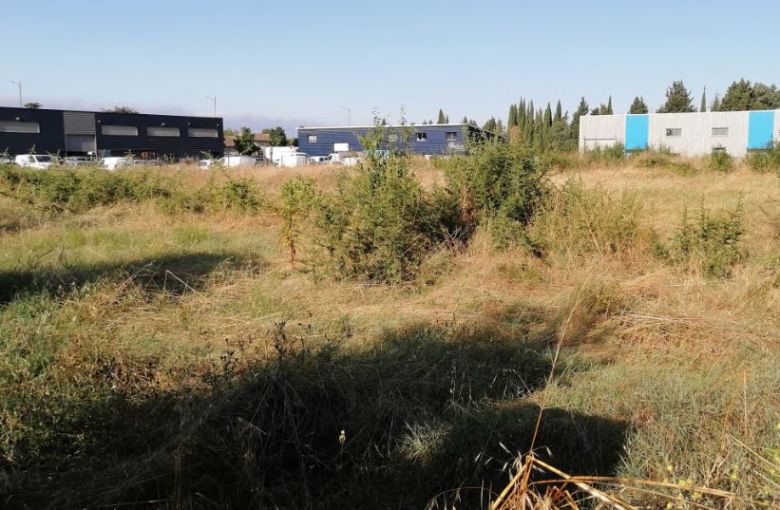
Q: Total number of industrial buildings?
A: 3